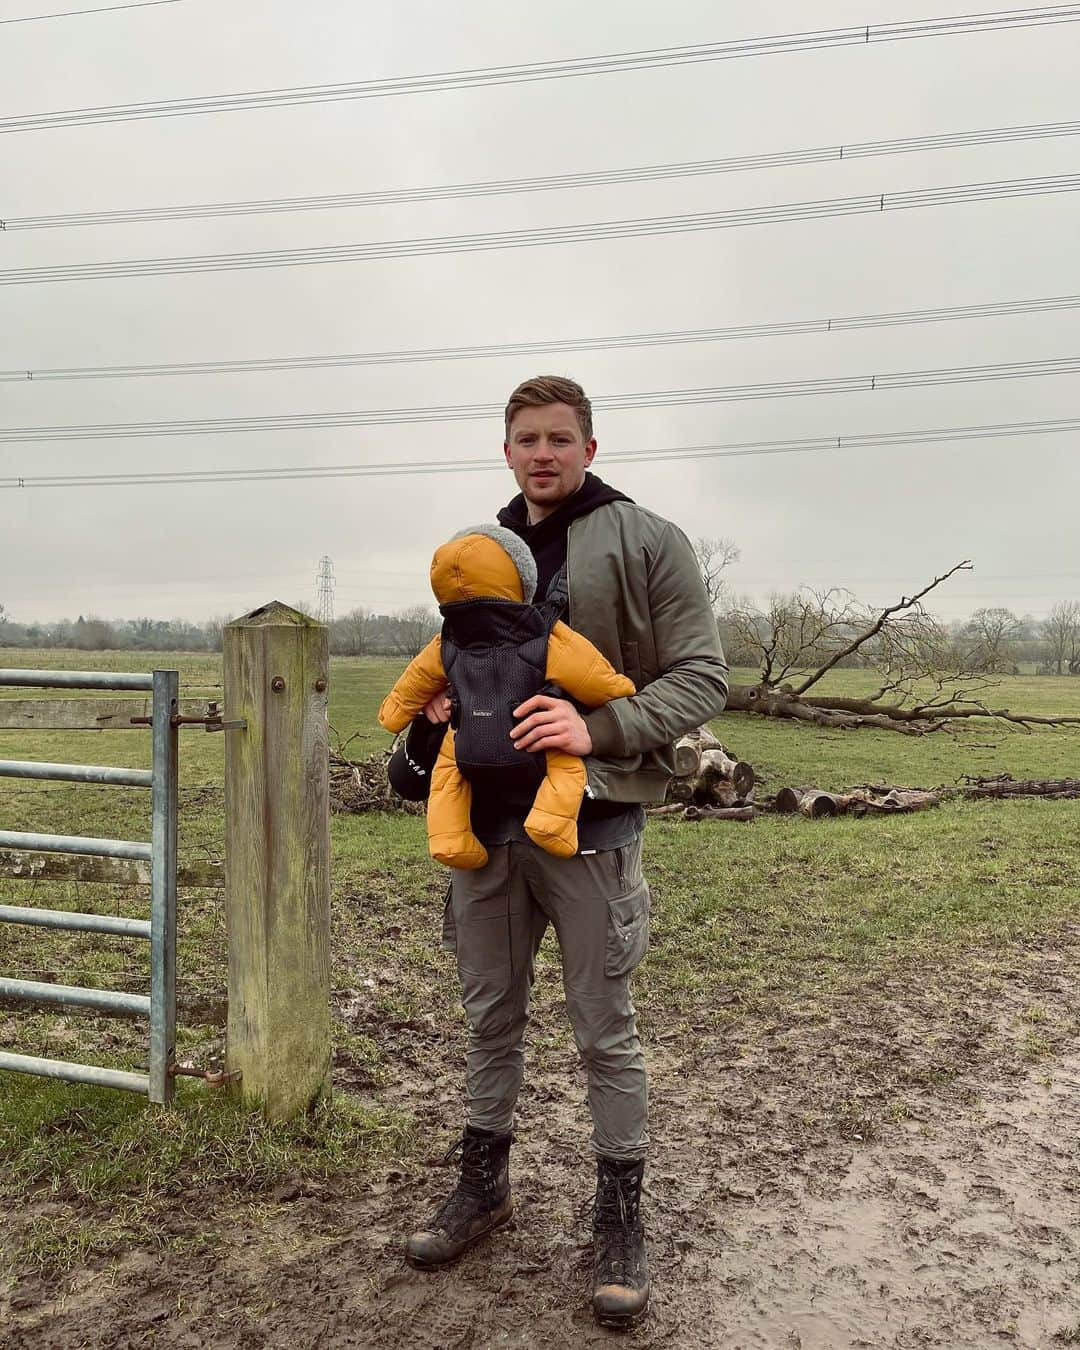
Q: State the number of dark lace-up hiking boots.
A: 2